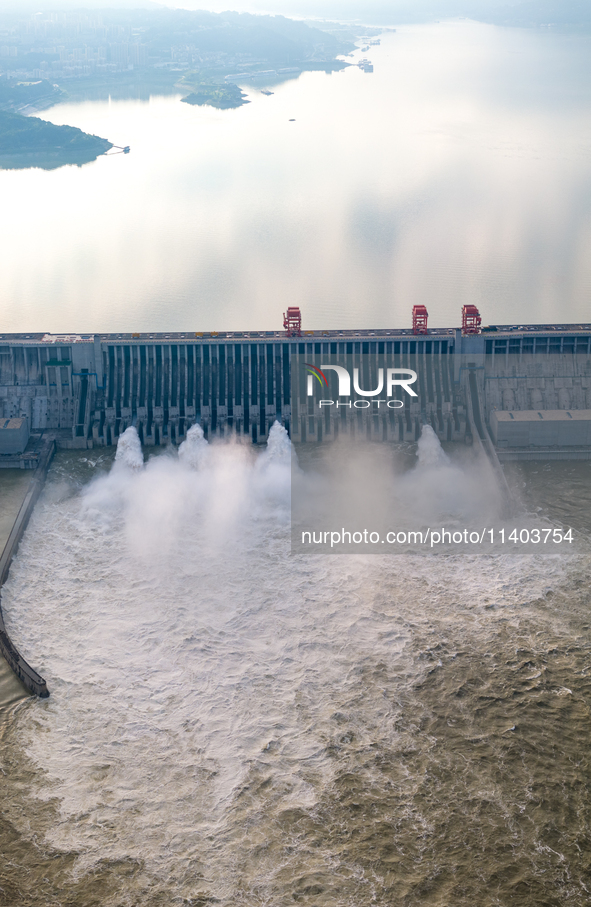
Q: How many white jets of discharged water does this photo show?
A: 4